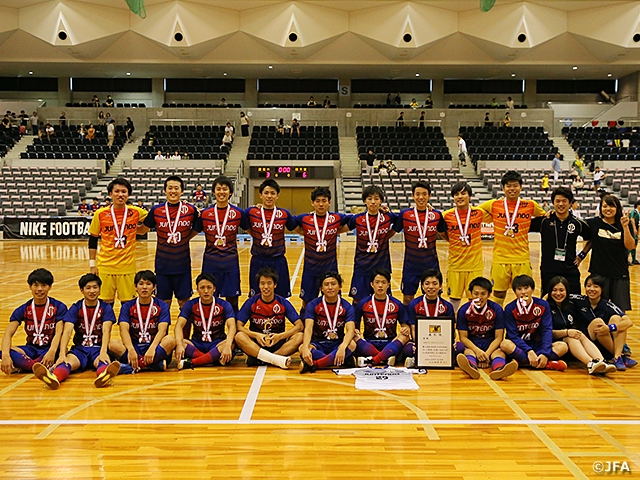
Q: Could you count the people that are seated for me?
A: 12